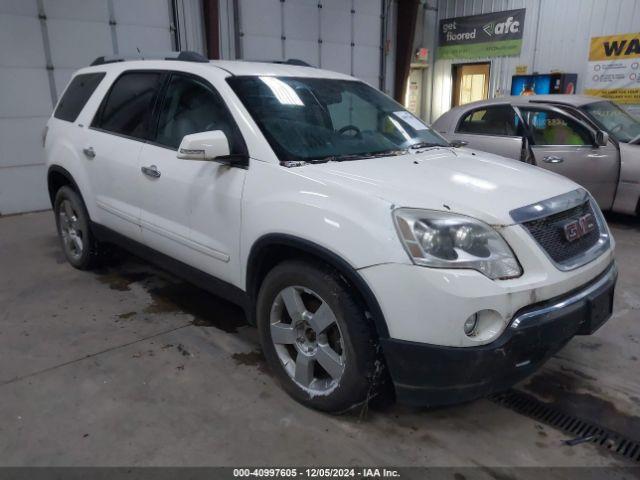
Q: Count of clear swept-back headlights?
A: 1